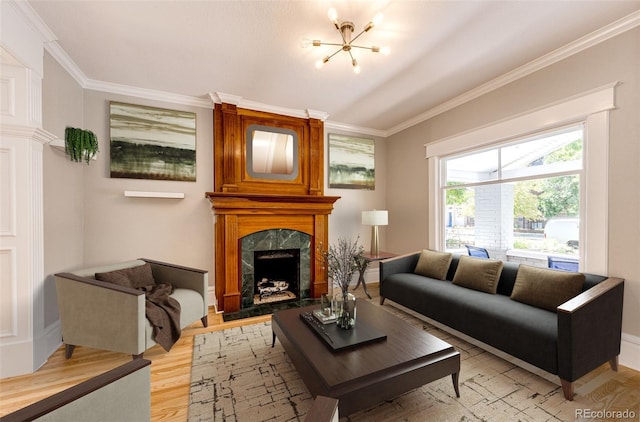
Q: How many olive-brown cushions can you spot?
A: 3